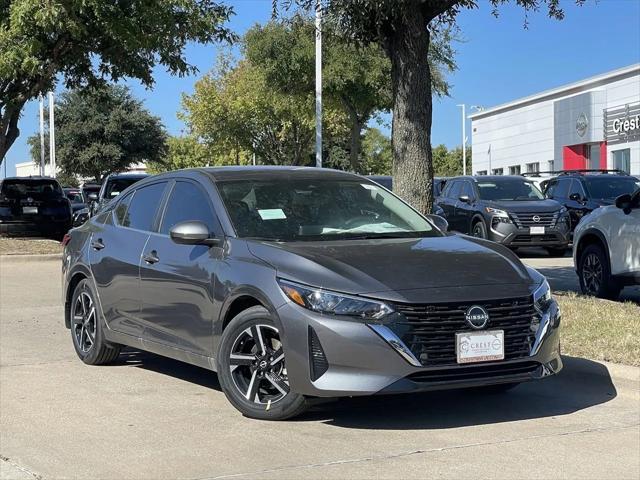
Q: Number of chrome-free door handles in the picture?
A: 2